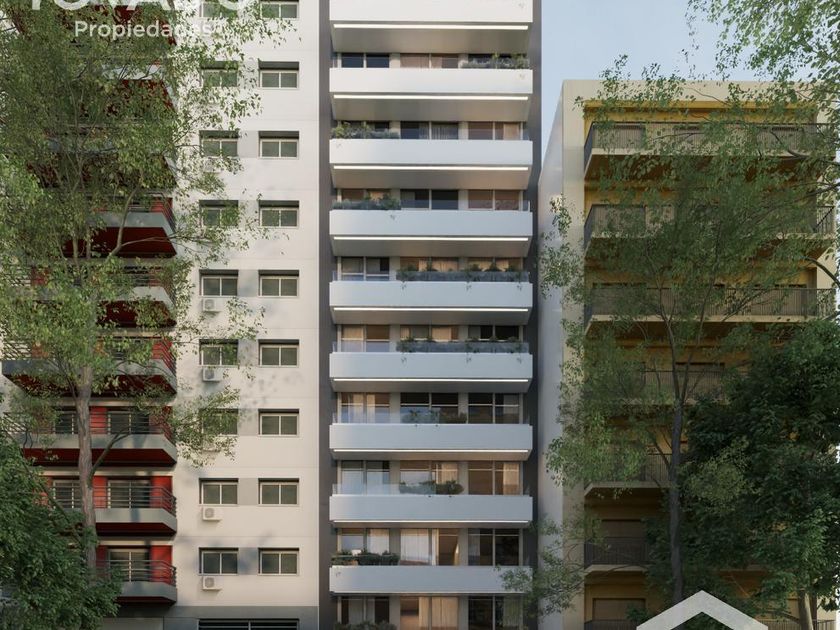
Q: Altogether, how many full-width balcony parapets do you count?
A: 9